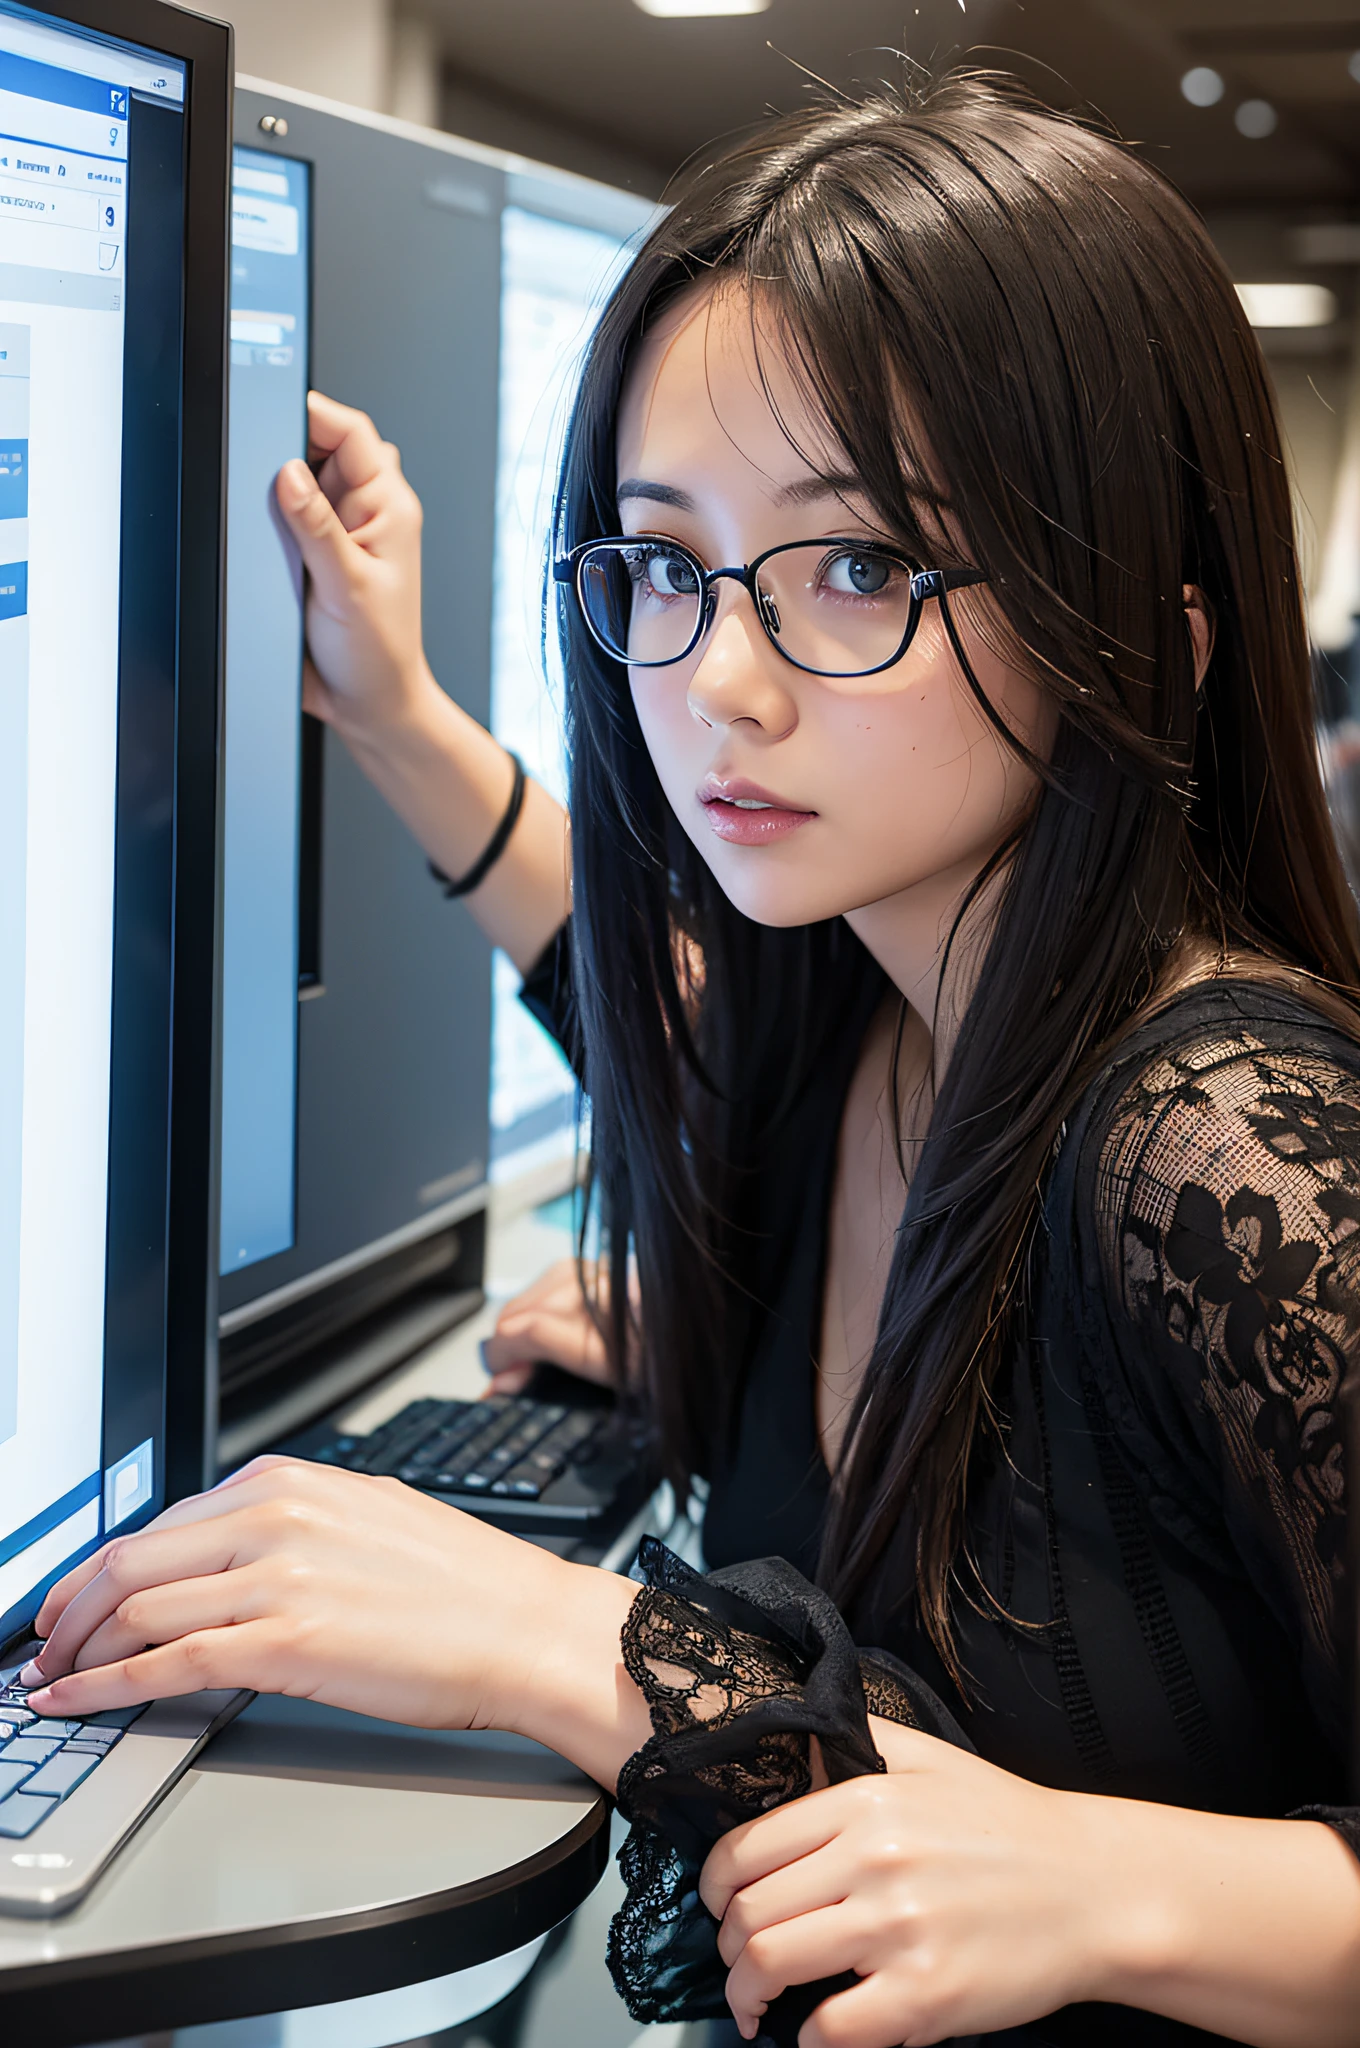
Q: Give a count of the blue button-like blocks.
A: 2